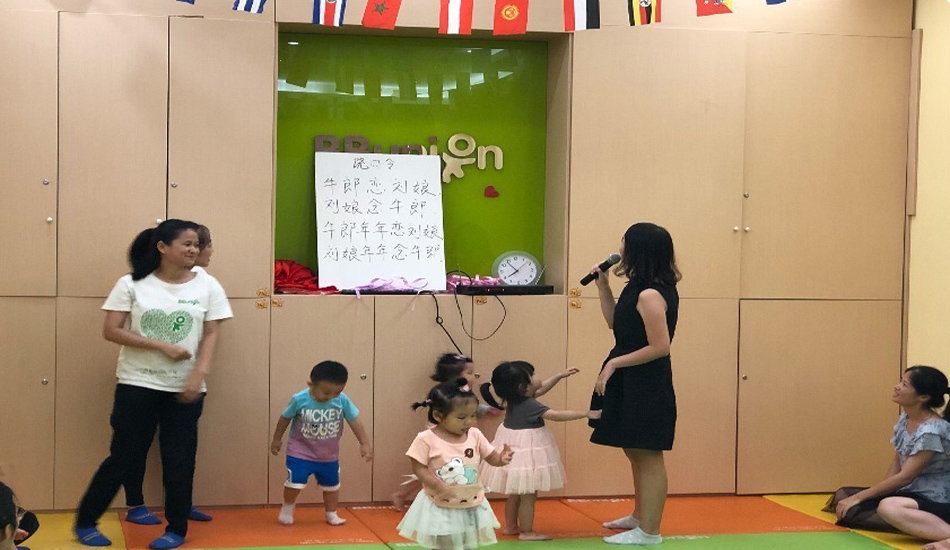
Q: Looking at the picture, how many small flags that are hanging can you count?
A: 10